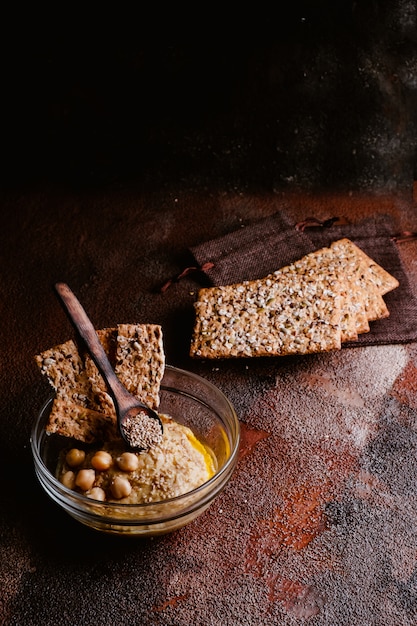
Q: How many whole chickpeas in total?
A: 7